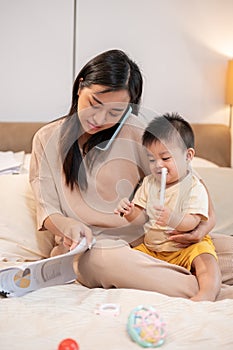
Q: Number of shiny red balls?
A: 1